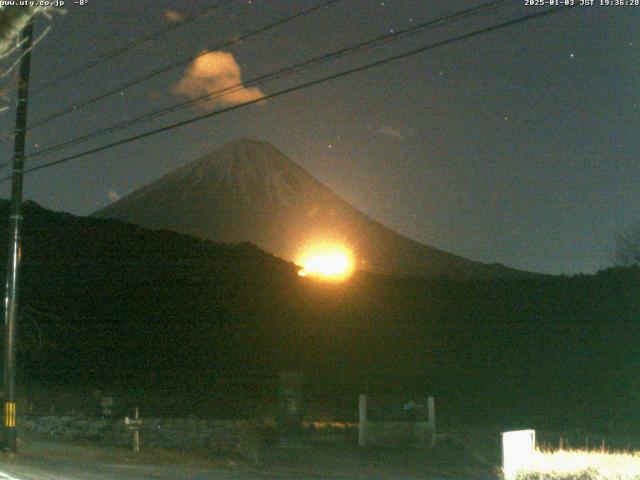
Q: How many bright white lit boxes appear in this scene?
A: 1